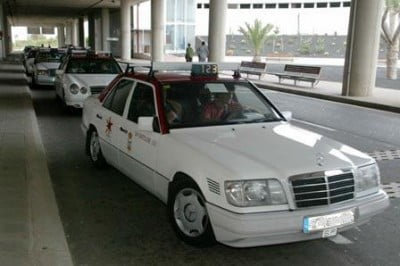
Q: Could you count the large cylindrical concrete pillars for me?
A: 4